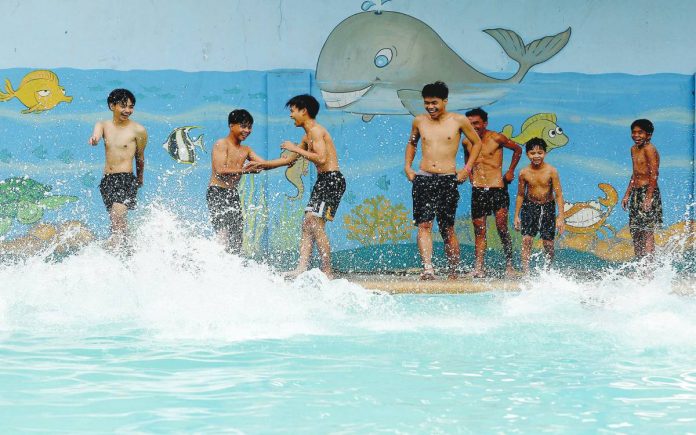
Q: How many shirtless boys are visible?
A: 7